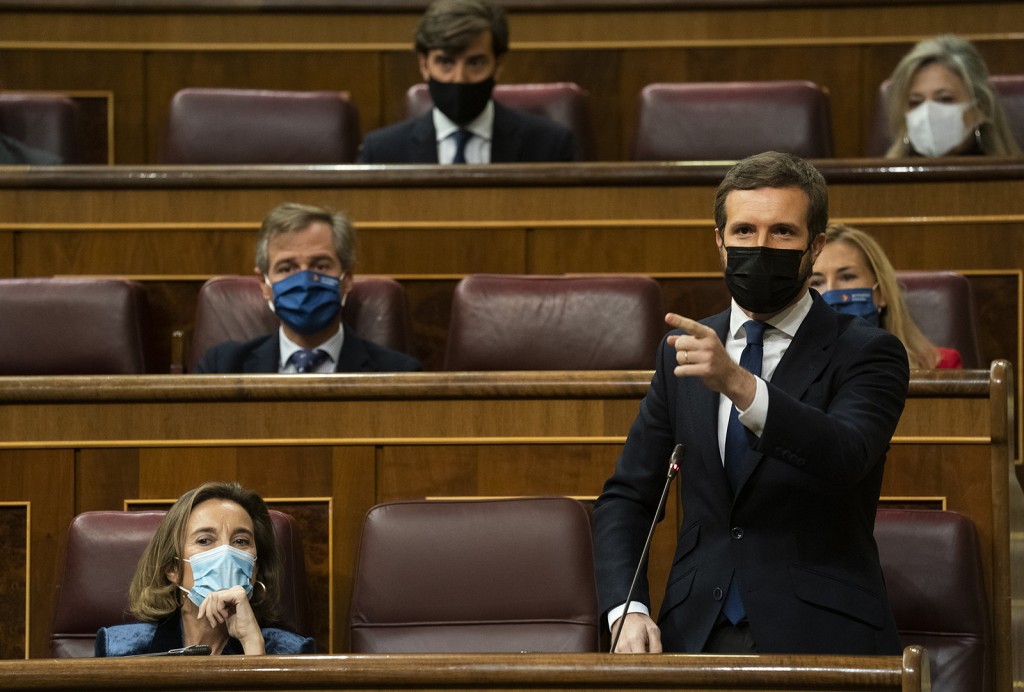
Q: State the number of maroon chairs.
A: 12